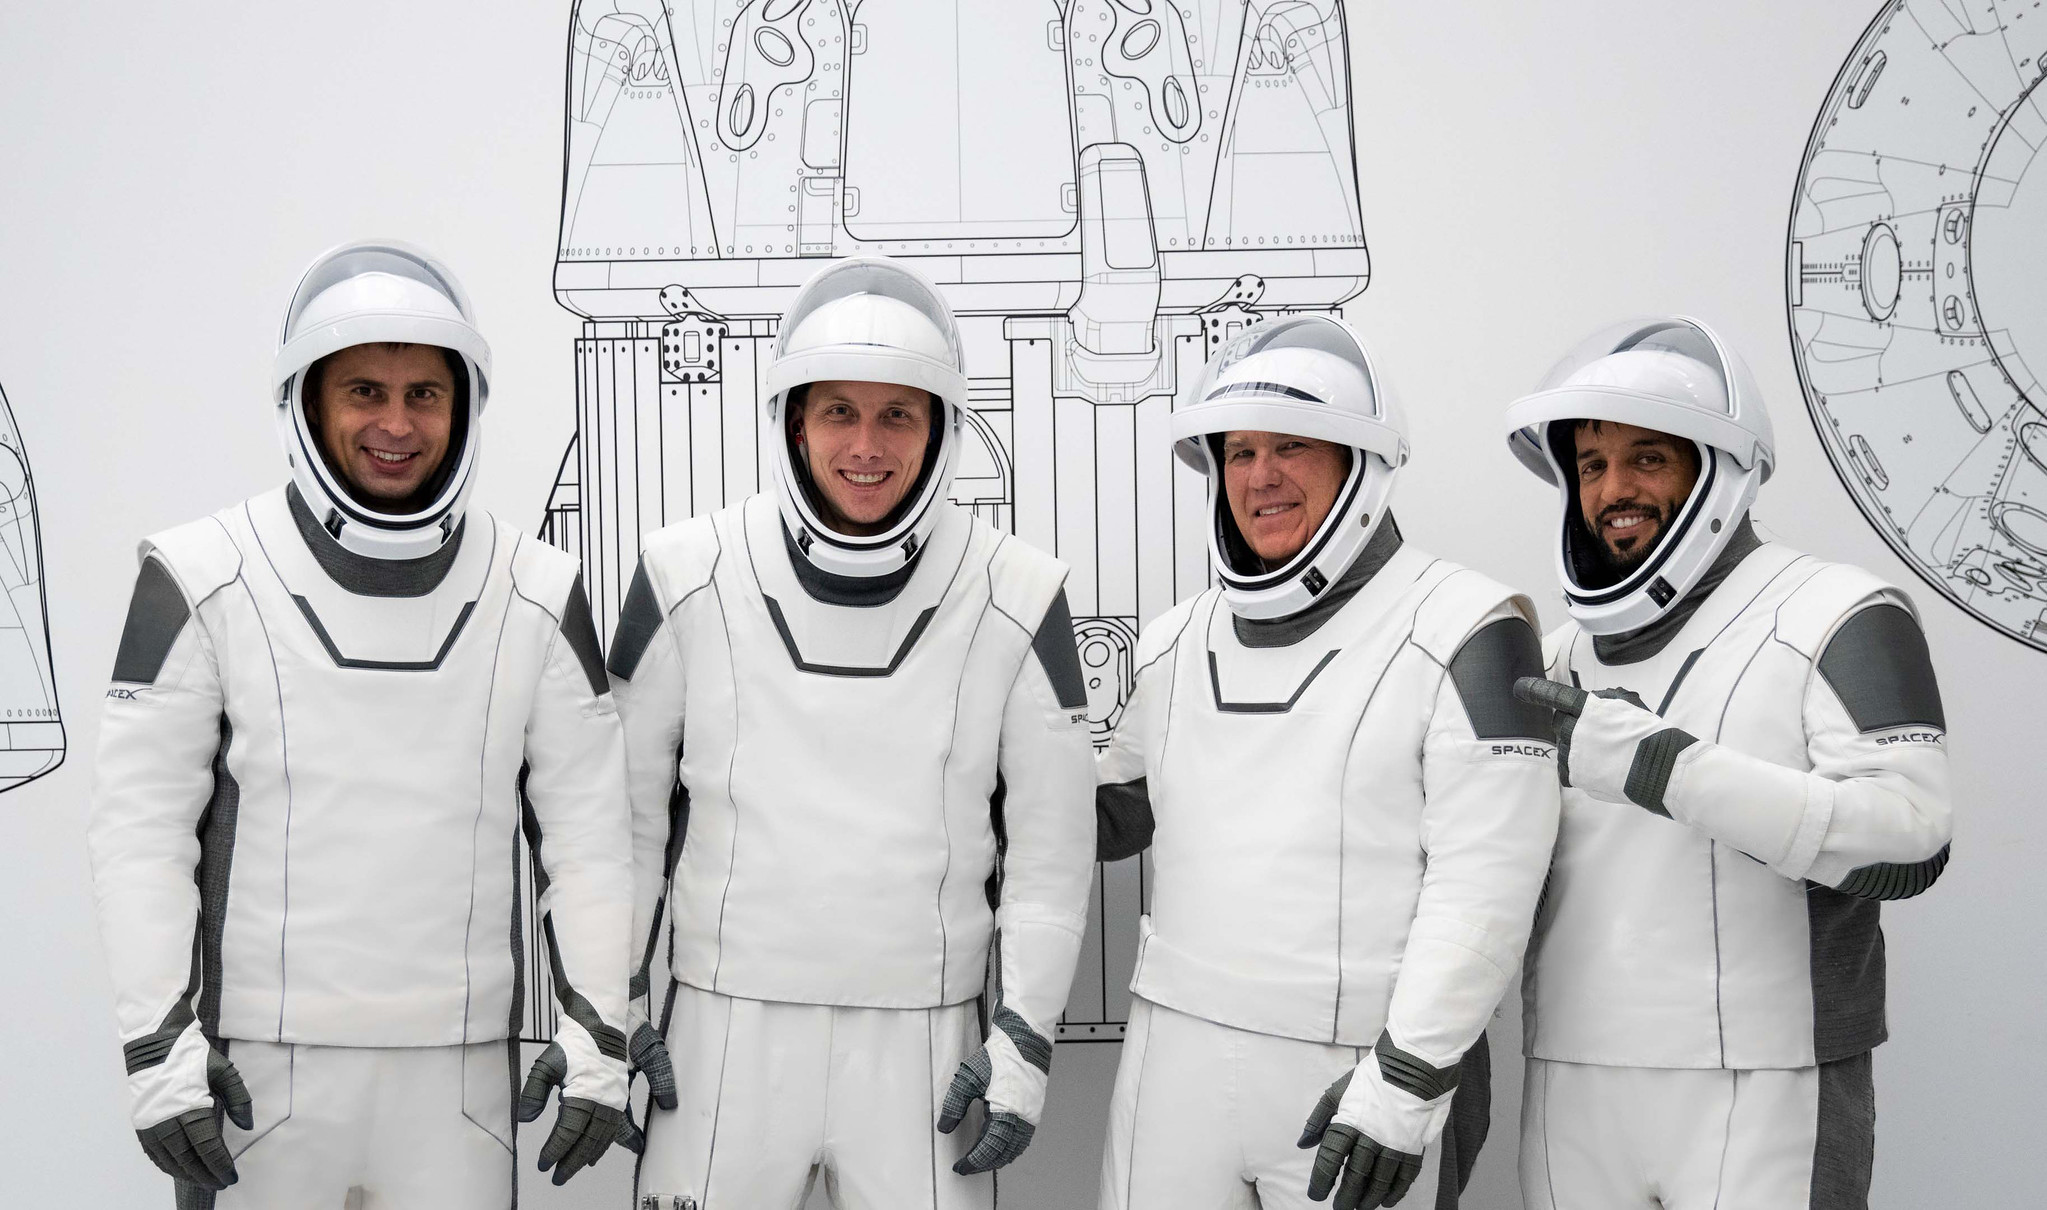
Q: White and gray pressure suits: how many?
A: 4